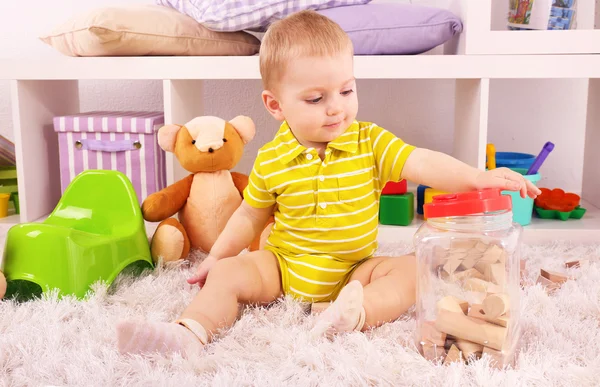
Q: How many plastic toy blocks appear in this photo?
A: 4